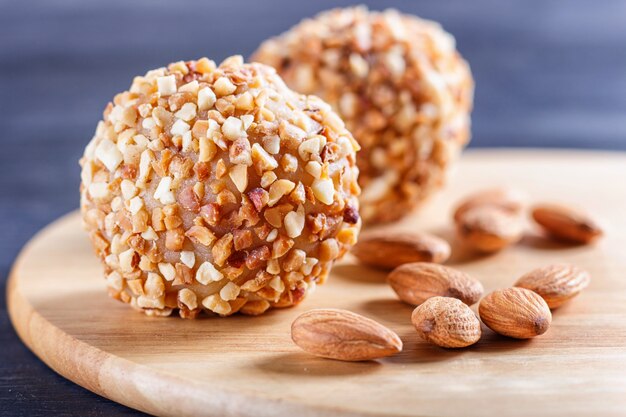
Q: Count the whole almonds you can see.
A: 9